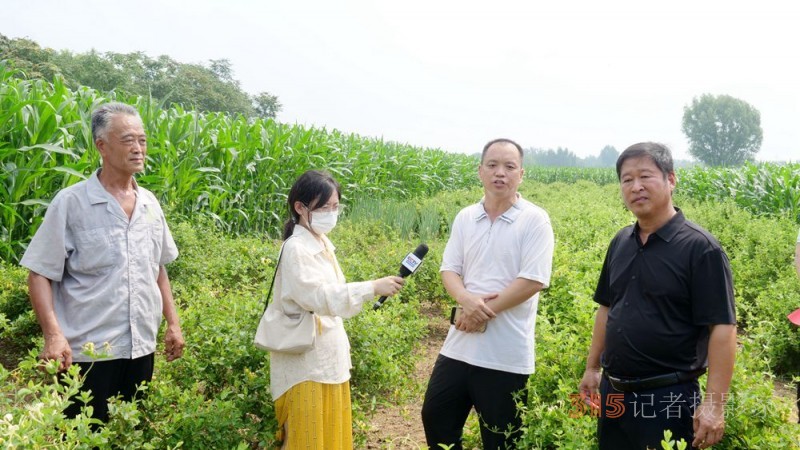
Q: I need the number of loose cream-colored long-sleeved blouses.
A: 1